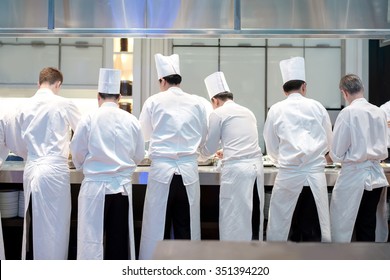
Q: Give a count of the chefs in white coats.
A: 6